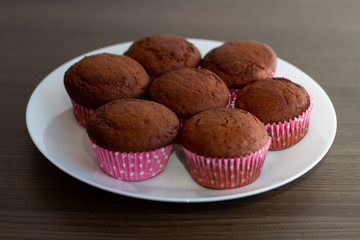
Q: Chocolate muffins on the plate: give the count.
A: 7